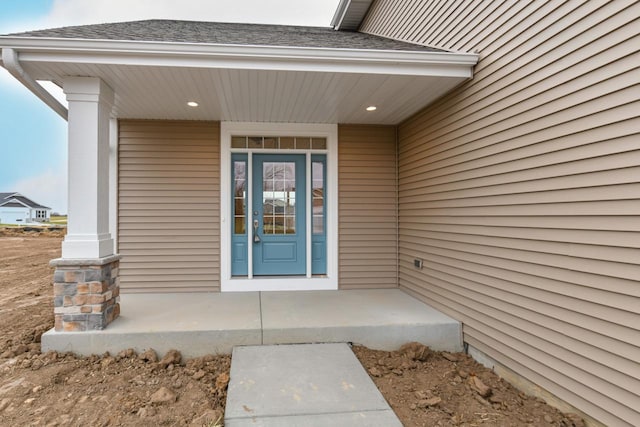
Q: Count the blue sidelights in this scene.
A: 2